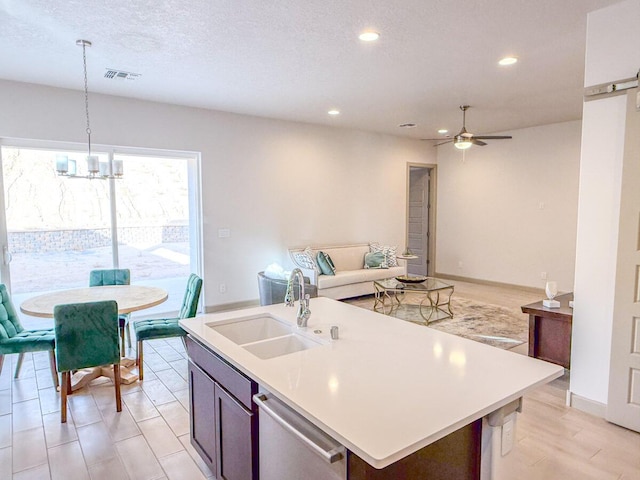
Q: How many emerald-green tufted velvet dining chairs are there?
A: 4